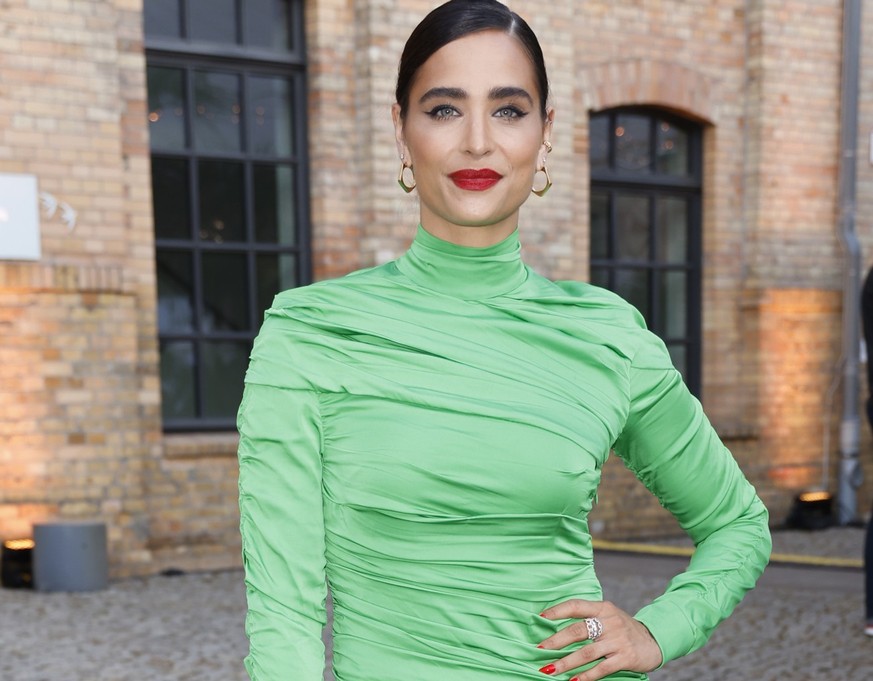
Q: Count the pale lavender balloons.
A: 0